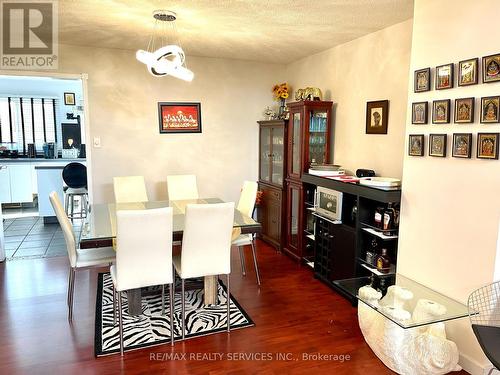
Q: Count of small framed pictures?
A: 12